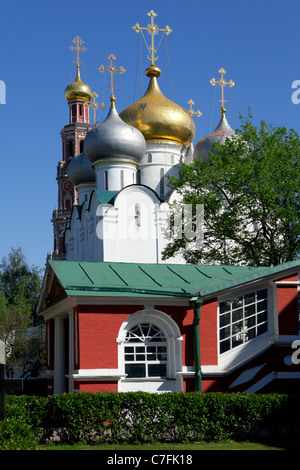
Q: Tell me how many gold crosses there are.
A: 6